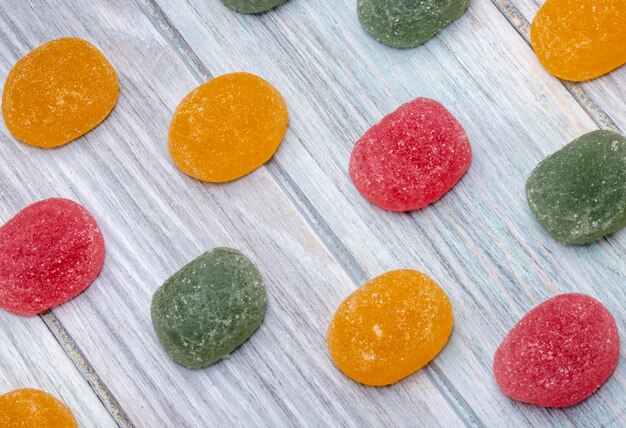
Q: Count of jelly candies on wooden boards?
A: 12